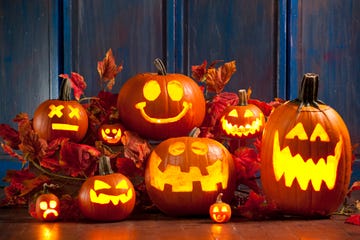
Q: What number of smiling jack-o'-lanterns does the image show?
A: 7